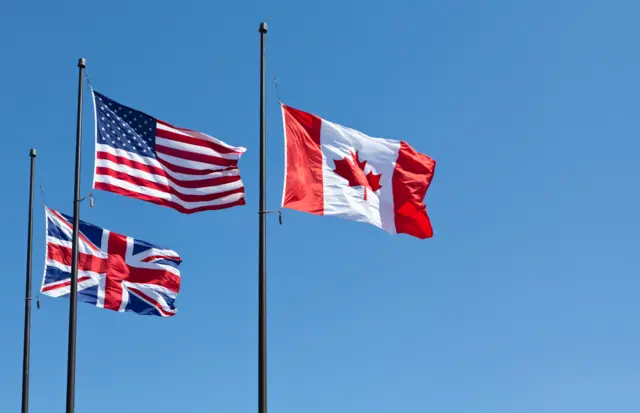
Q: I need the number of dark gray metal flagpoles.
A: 3